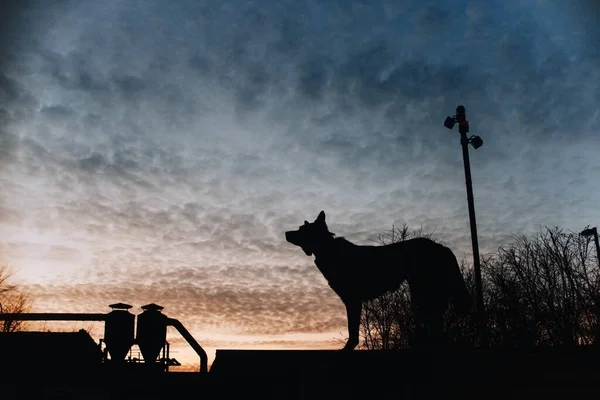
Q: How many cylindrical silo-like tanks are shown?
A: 2